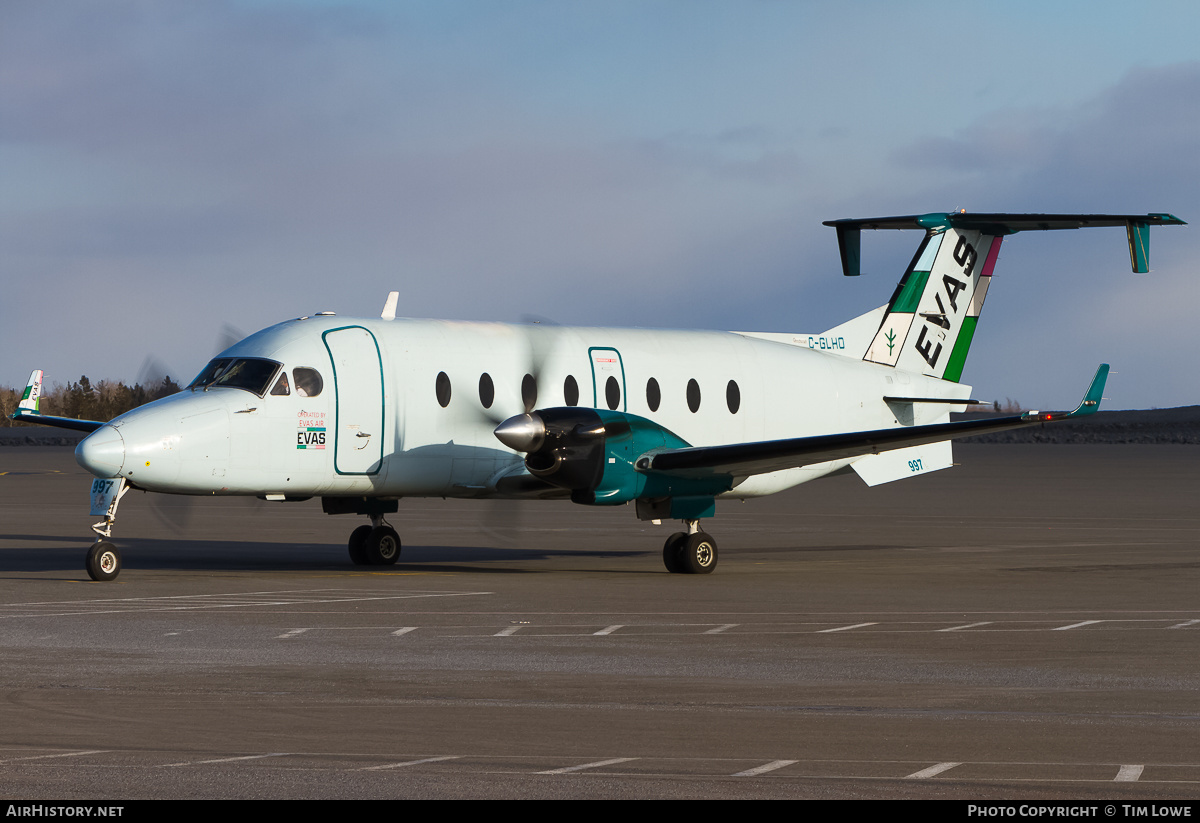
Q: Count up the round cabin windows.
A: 8